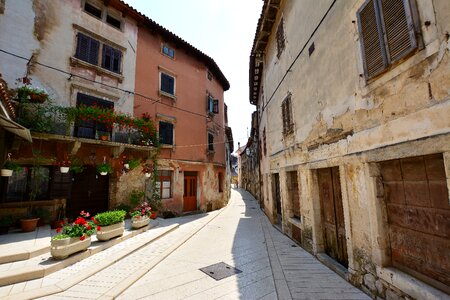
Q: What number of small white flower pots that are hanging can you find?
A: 5